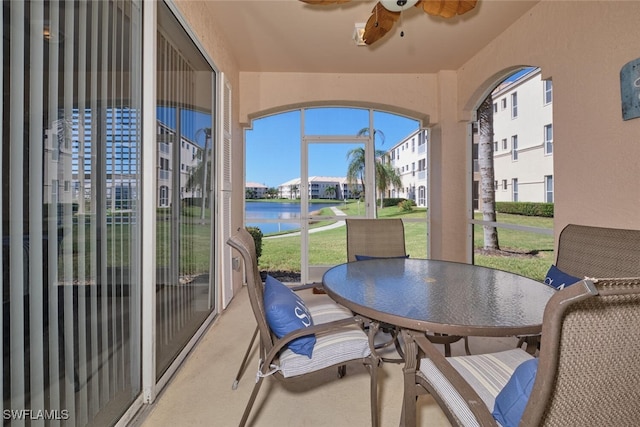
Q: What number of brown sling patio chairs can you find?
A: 4